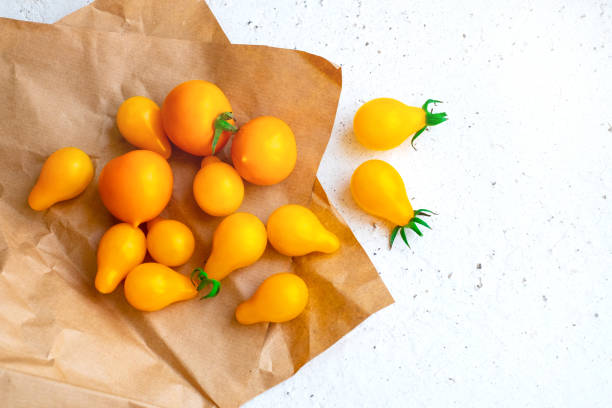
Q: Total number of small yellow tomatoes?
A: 11